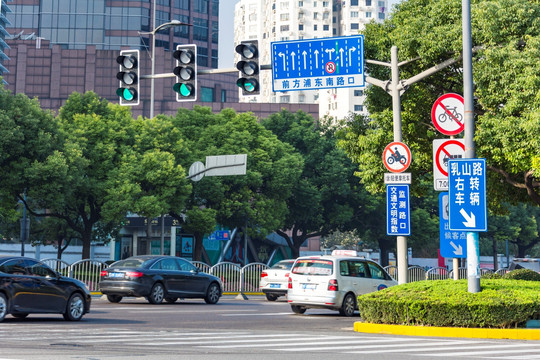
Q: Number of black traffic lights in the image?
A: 3